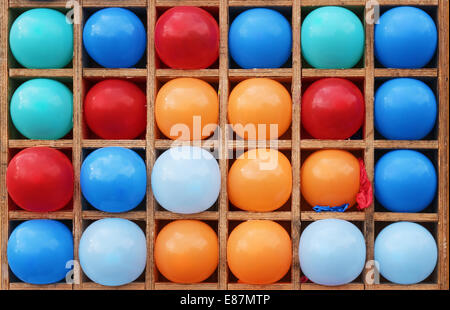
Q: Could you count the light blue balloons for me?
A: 4